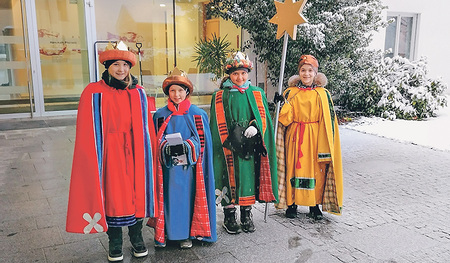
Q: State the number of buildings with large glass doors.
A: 1